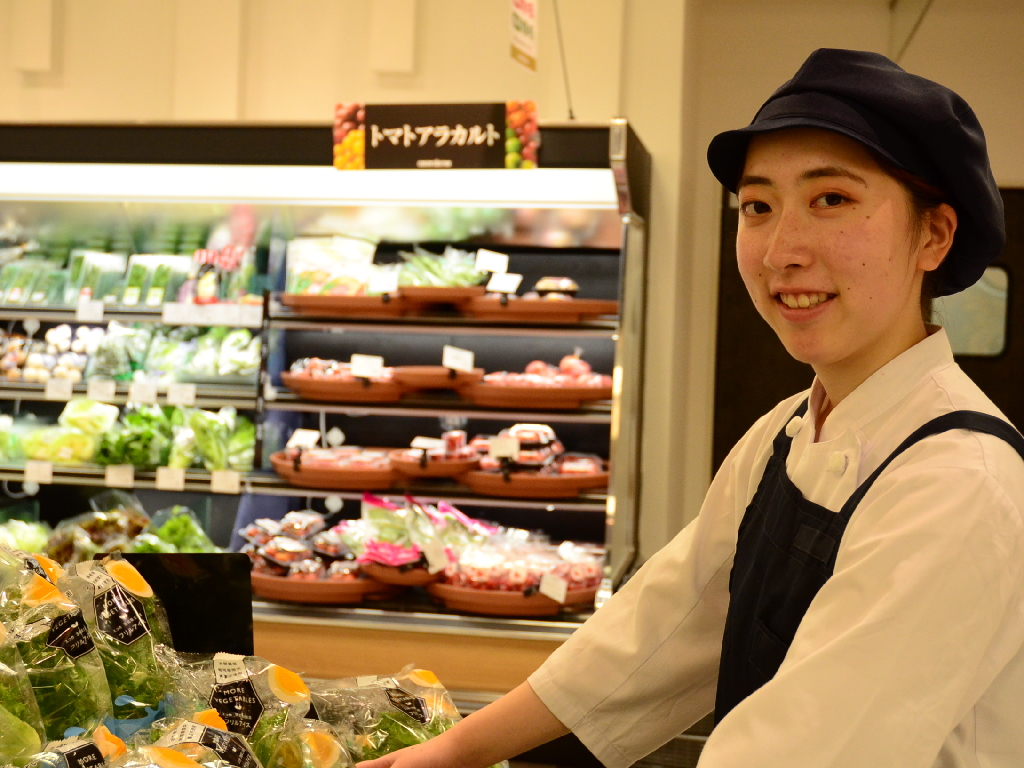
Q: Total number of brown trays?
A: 12